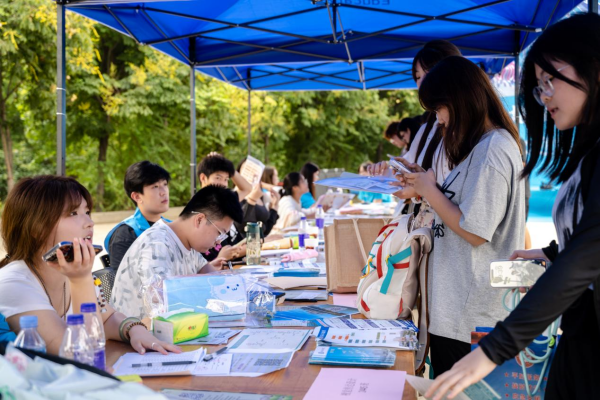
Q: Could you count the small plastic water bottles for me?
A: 5